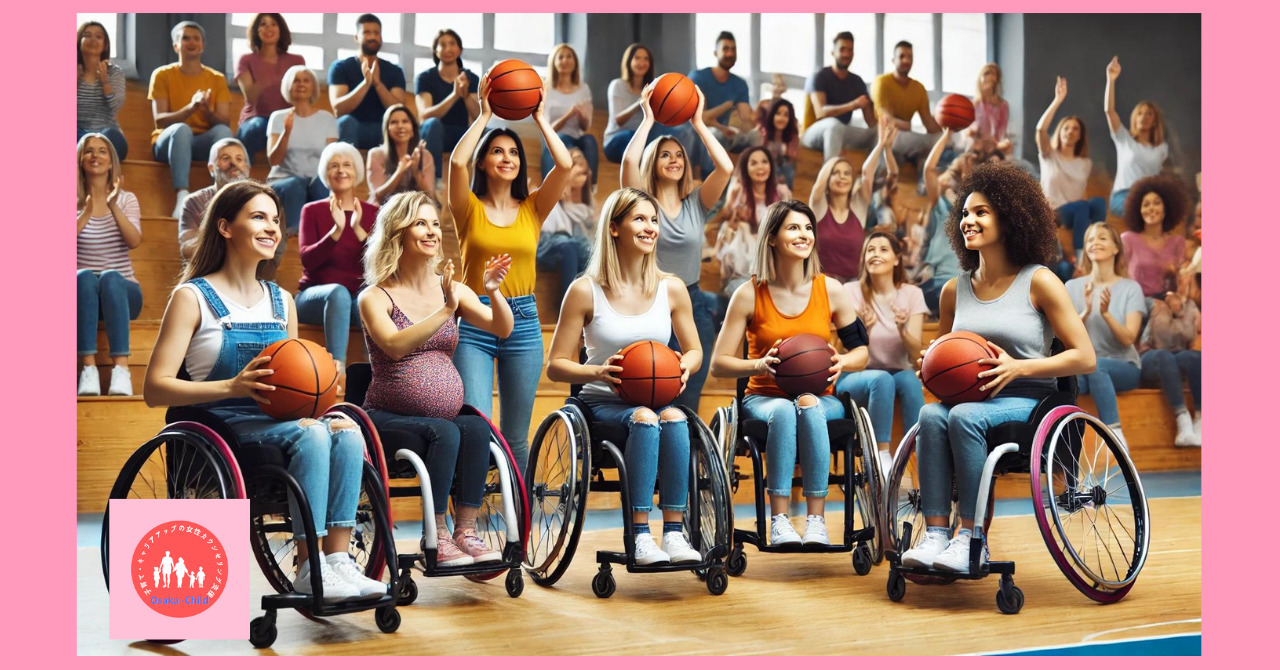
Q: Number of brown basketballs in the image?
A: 1